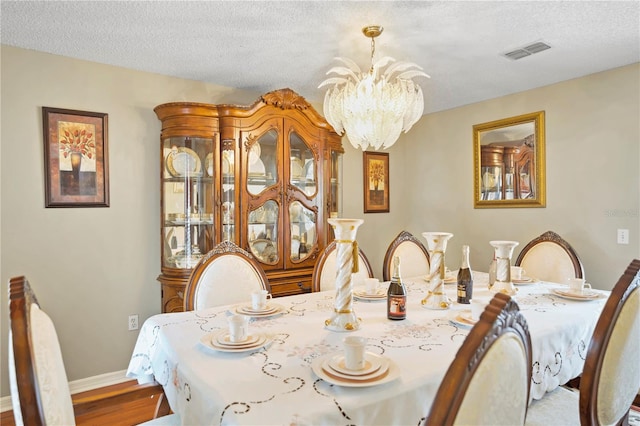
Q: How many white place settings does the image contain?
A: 8